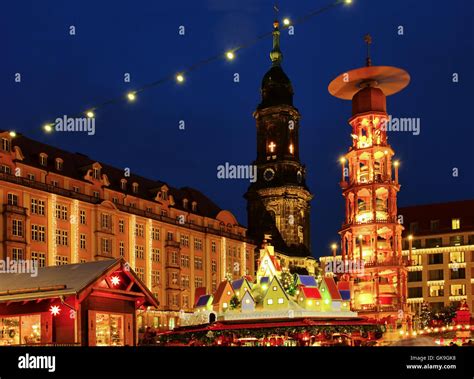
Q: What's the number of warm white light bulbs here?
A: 8